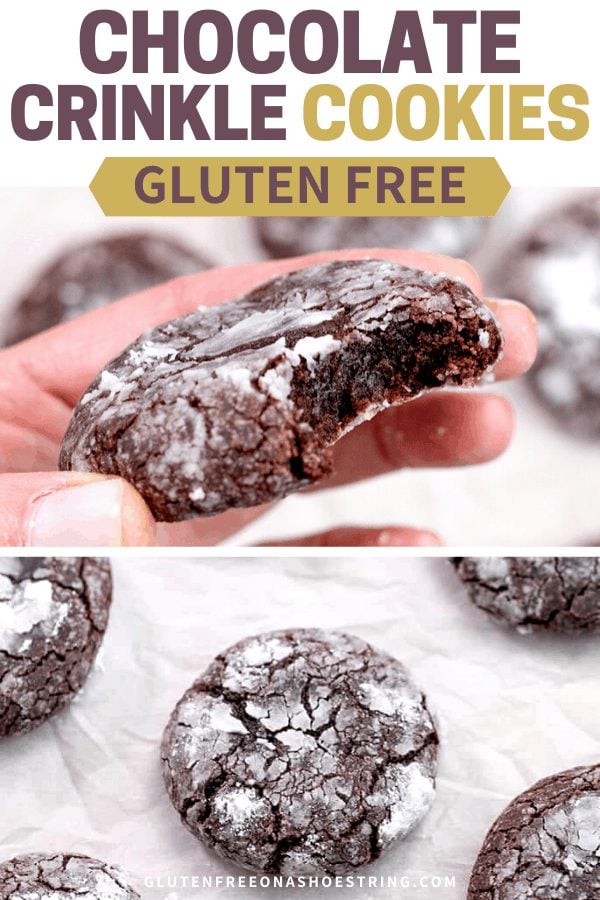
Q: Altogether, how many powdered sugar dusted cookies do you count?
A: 9